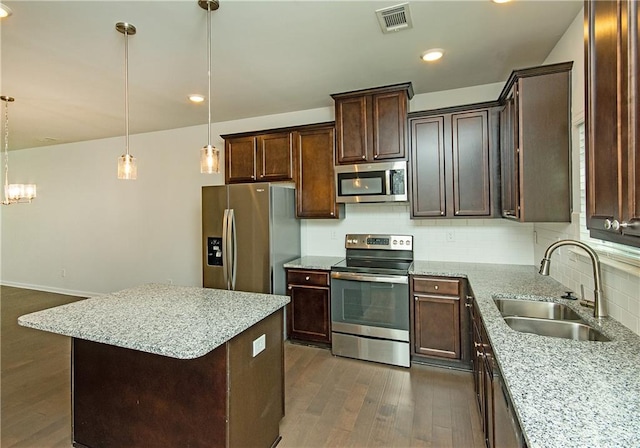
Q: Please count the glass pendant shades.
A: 2